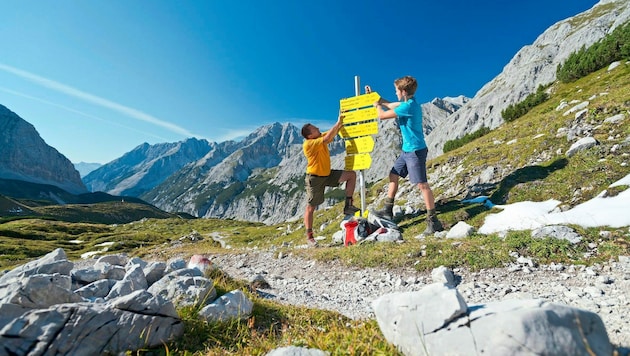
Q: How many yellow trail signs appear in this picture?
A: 5